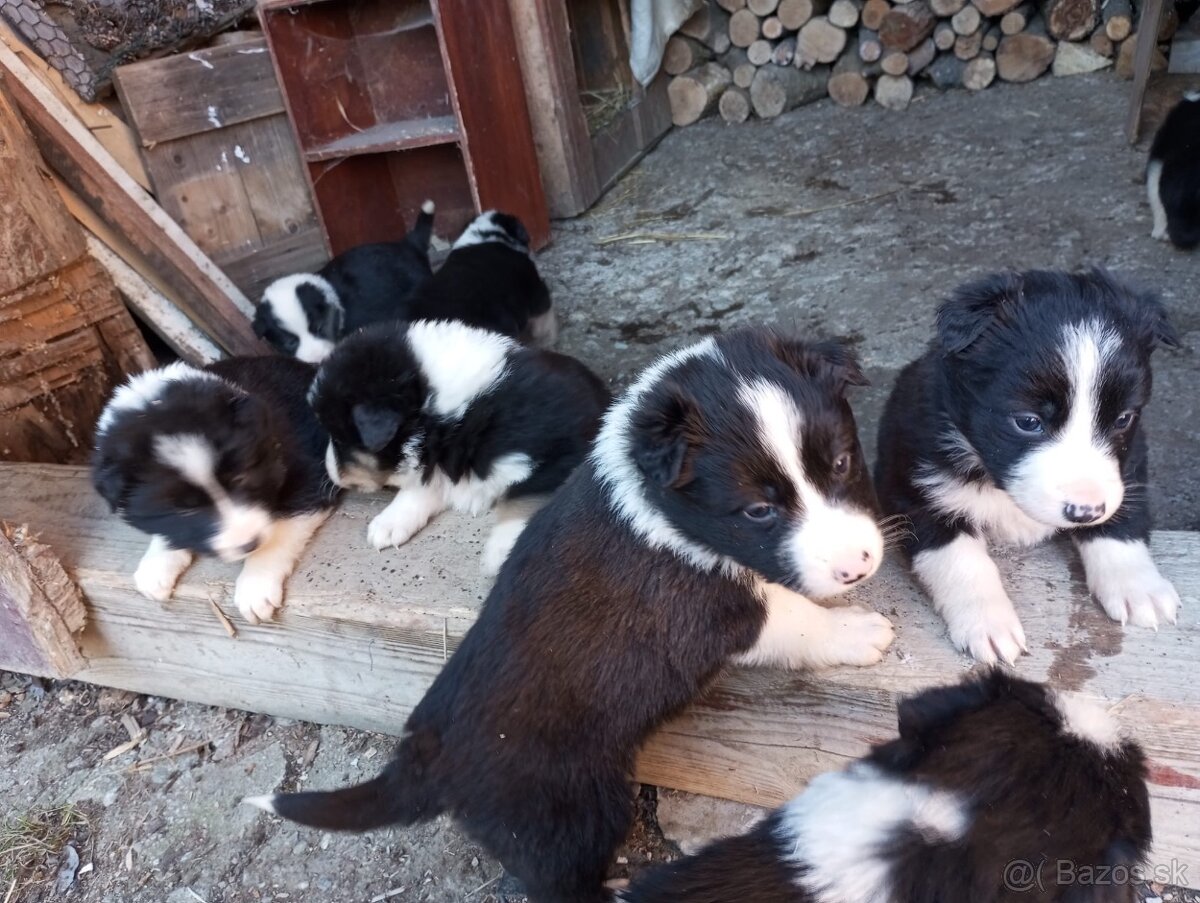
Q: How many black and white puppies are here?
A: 8